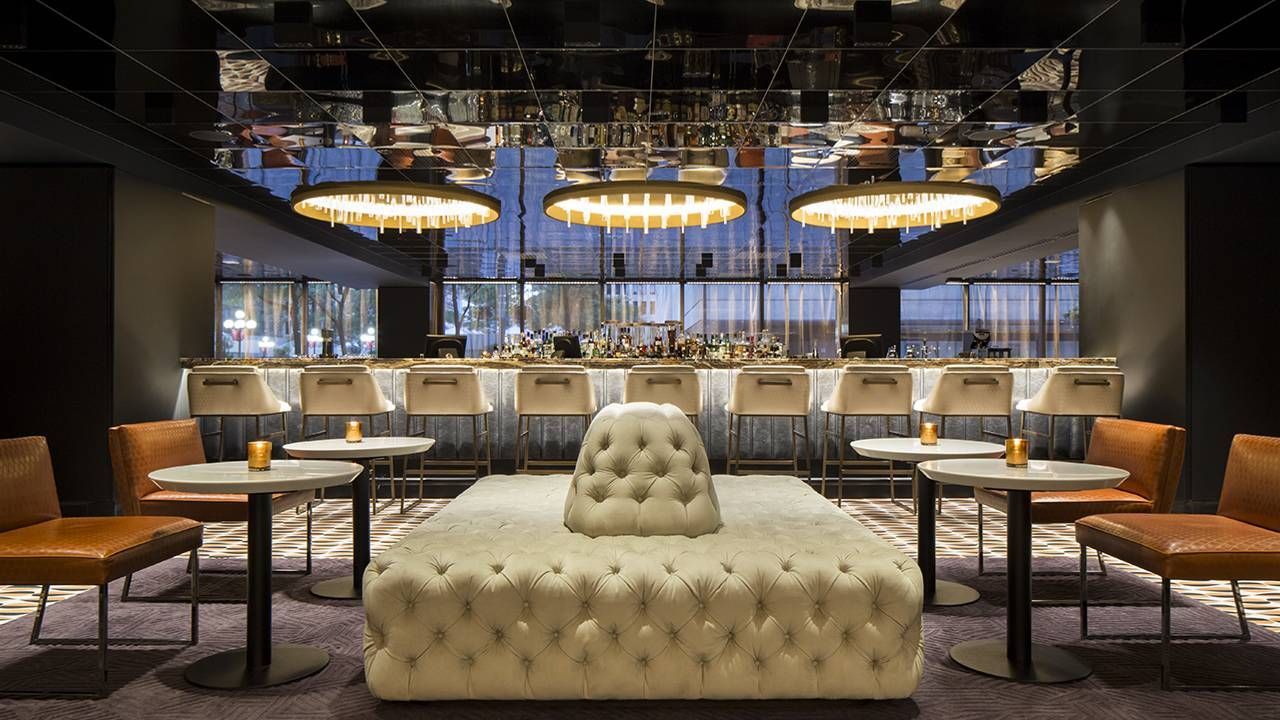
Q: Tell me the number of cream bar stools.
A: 9